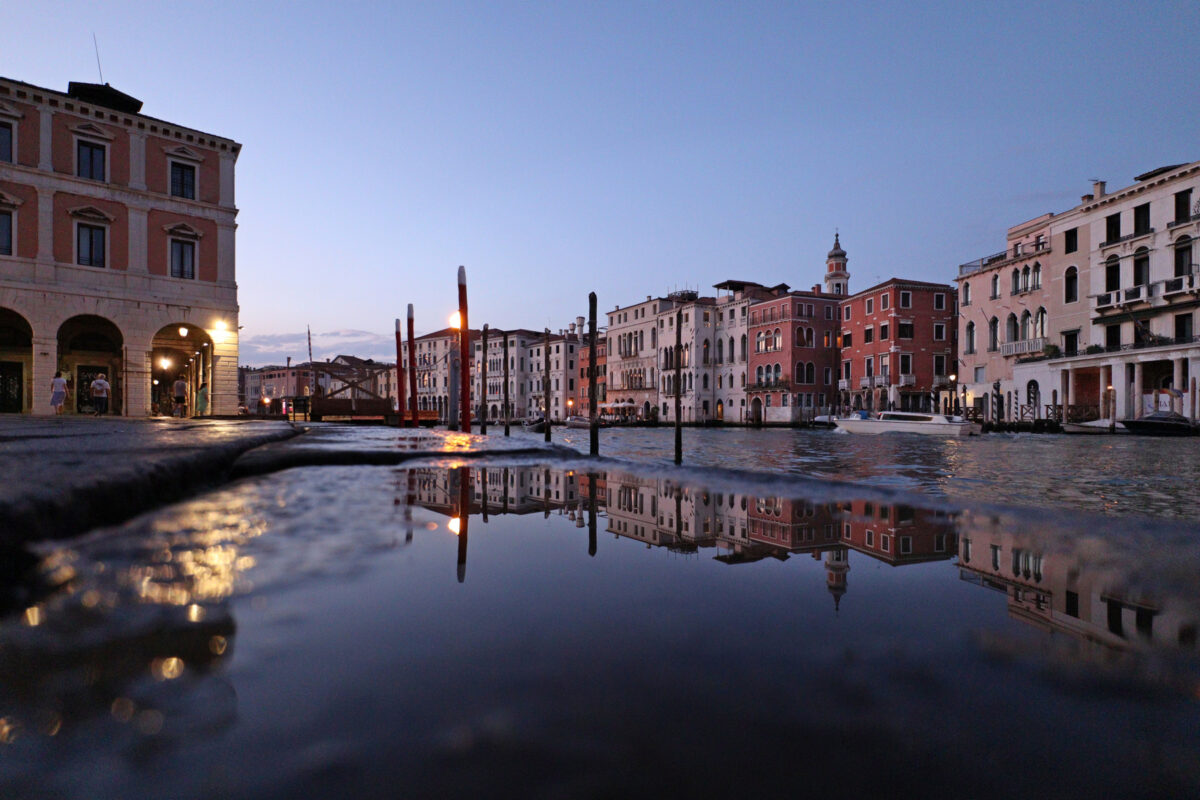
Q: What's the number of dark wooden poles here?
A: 5